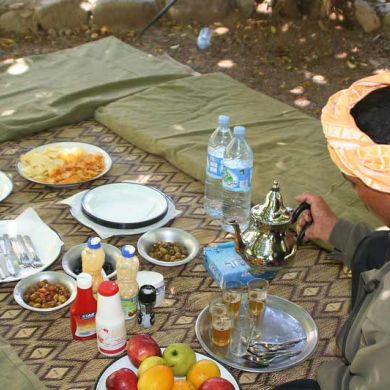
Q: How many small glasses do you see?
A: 4